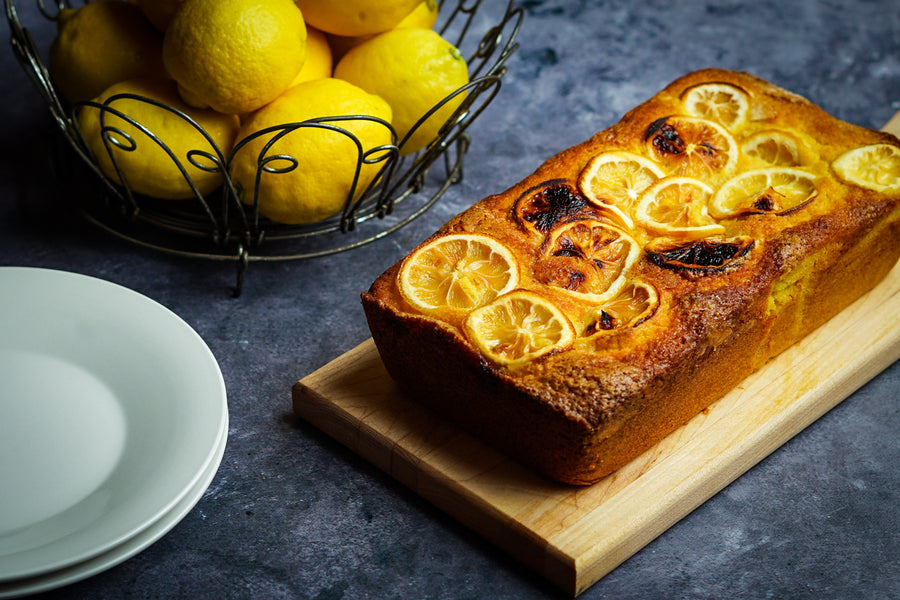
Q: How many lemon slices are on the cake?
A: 13